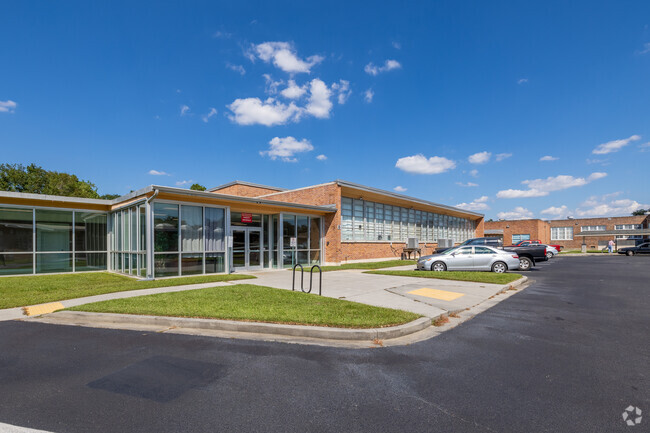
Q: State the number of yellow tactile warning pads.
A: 2